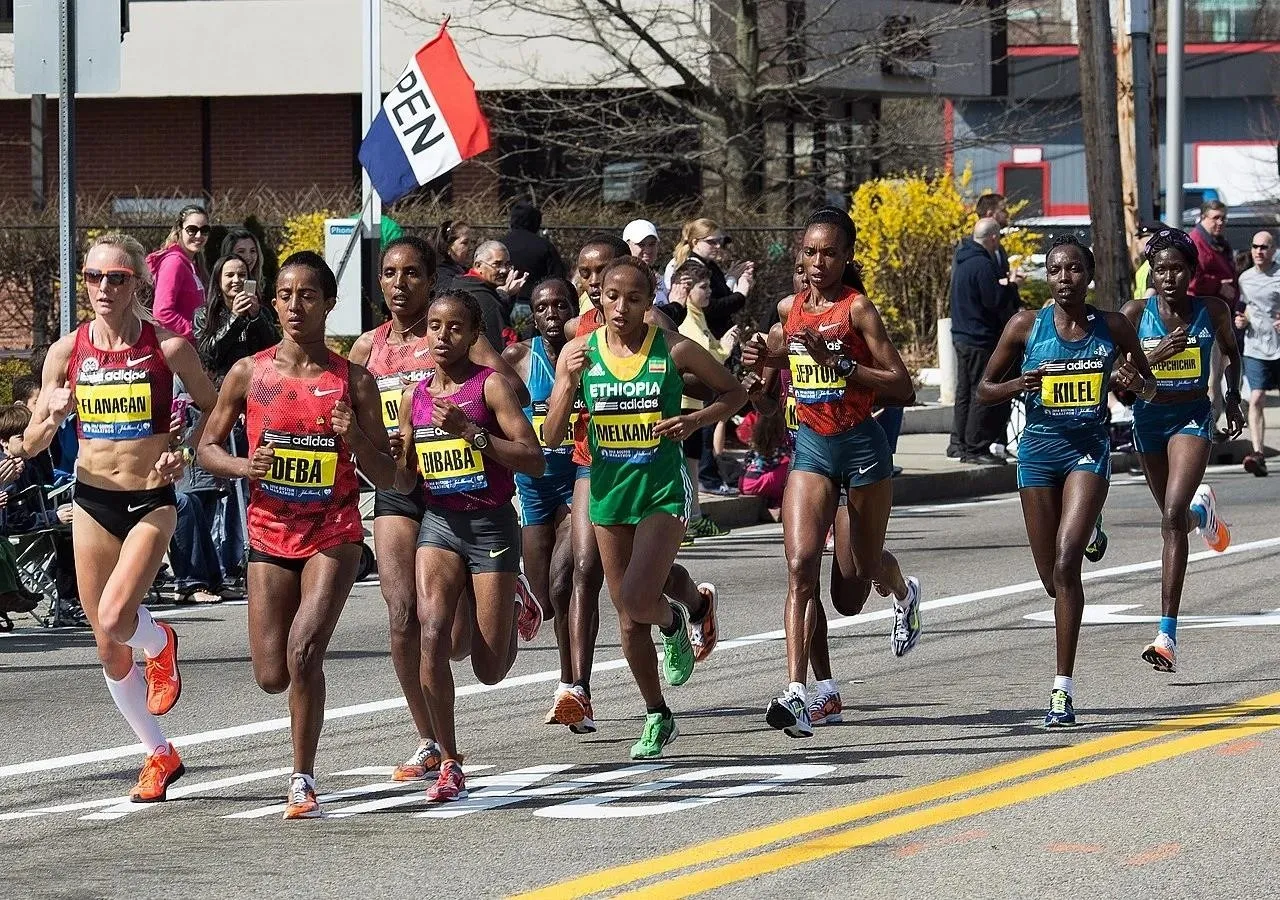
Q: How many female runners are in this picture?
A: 11